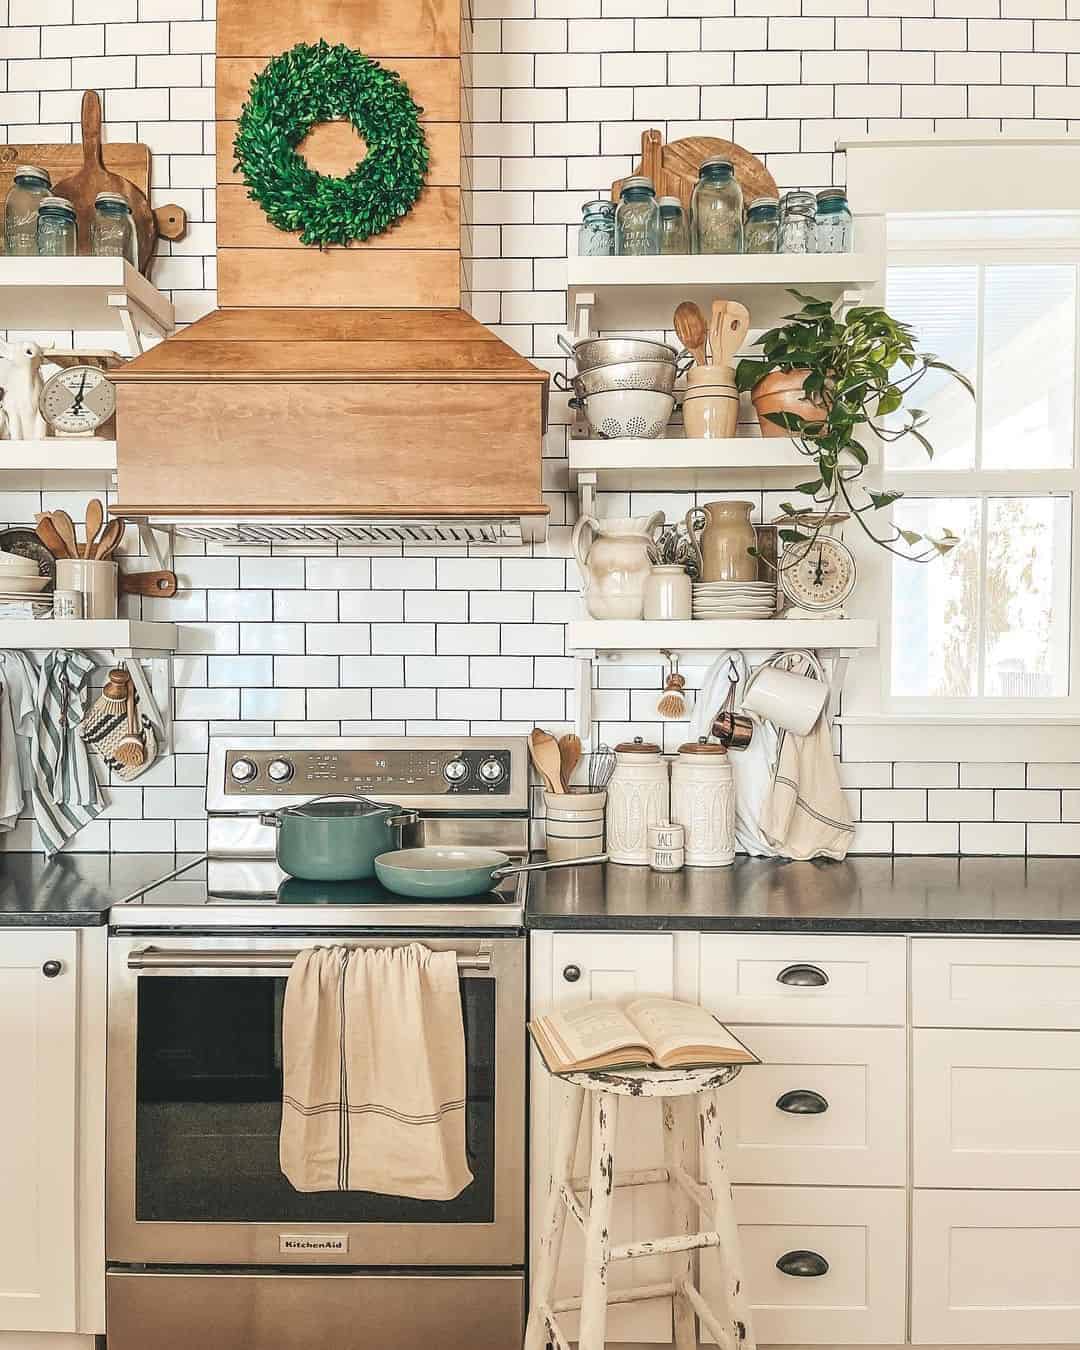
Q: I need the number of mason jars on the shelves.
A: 10